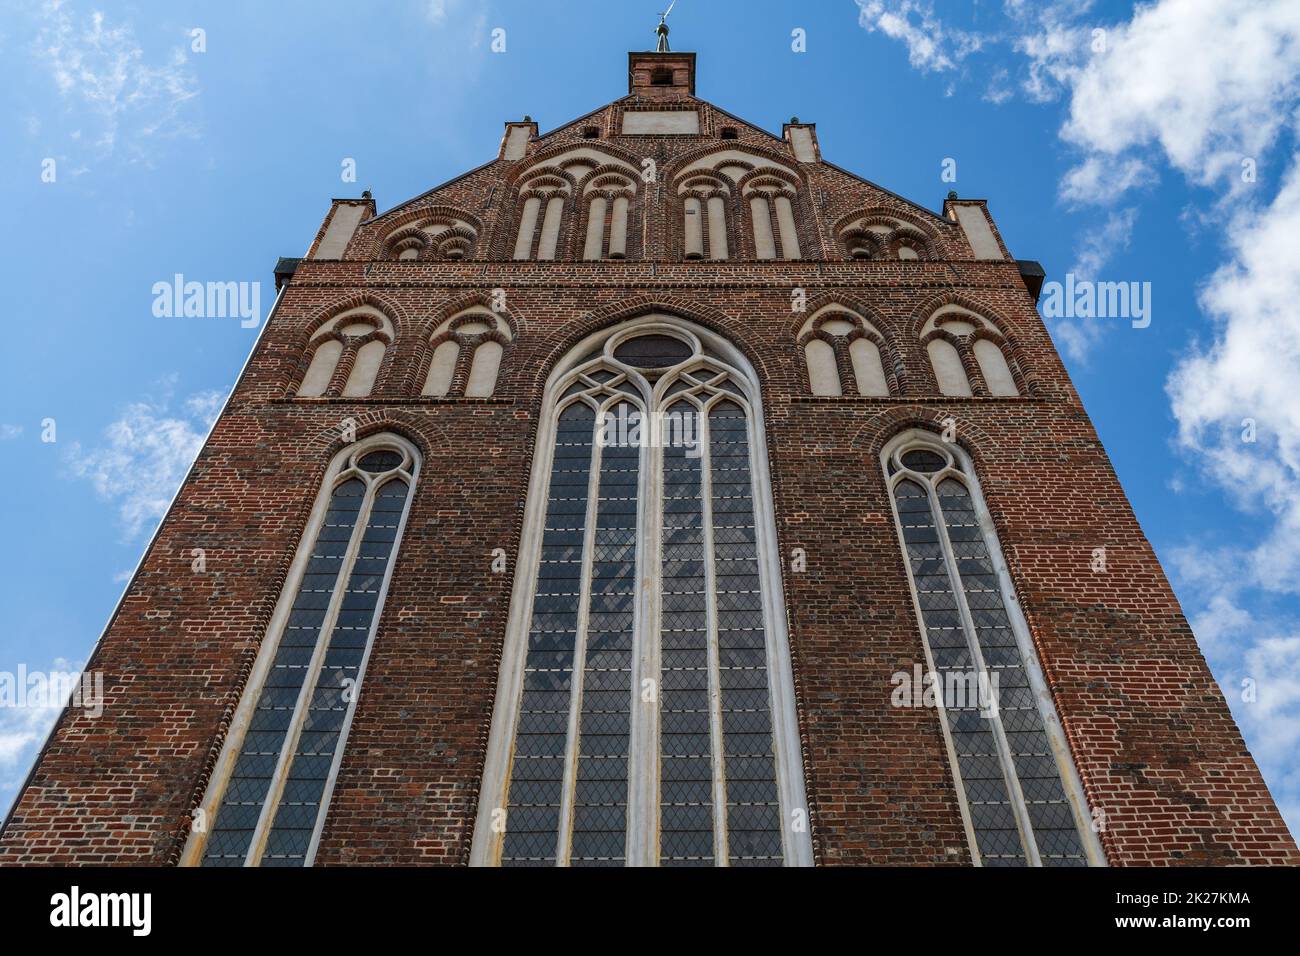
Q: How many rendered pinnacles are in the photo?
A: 4